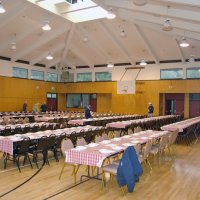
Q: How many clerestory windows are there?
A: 7